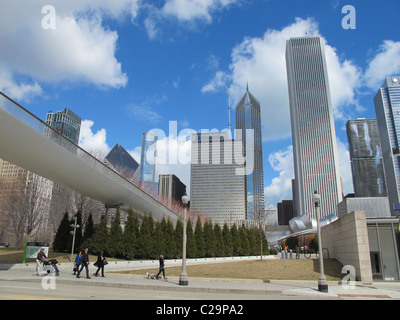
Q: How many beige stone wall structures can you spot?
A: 1